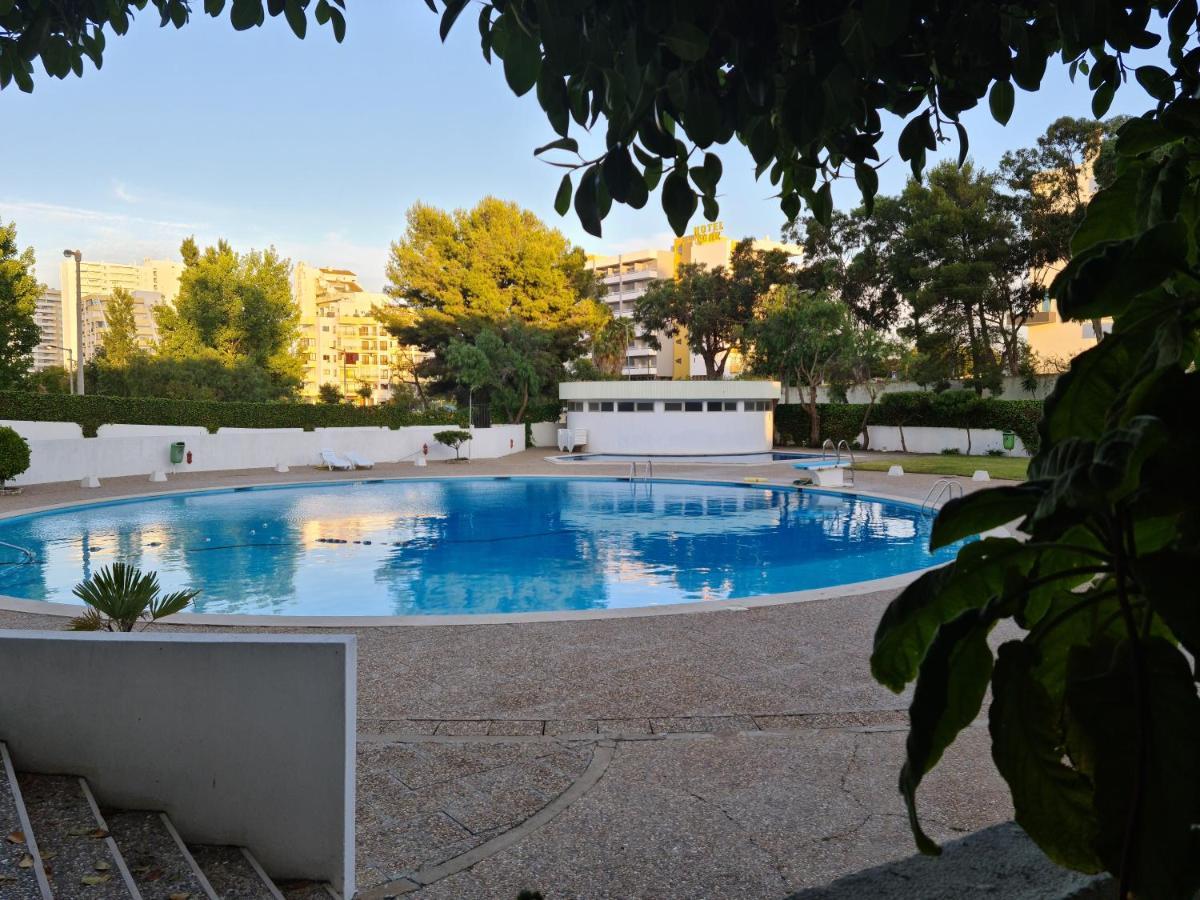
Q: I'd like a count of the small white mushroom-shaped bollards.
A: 6